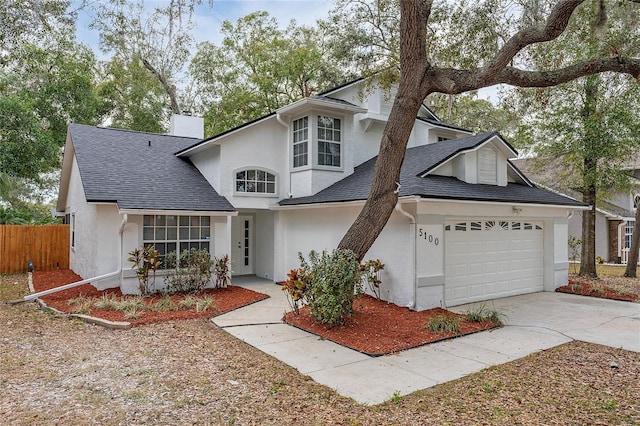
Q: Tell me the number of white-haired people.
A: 0